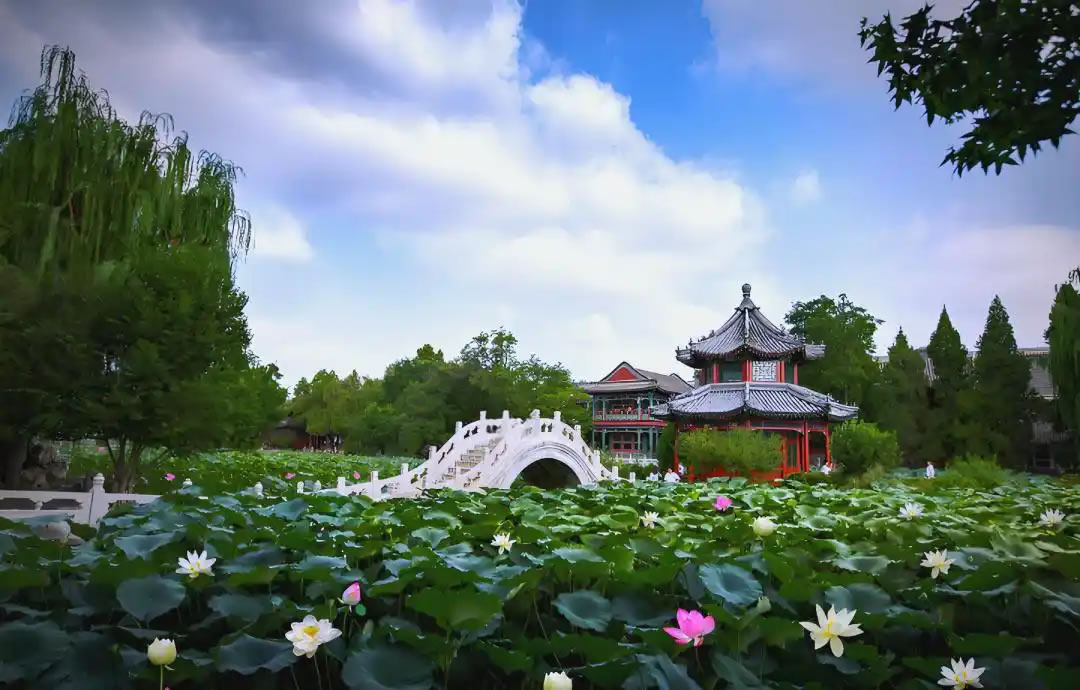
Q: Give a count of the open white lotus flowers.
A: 9